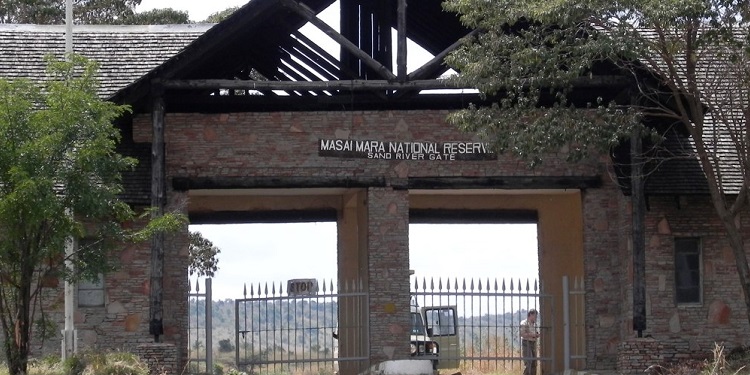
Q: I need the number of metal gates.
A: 2